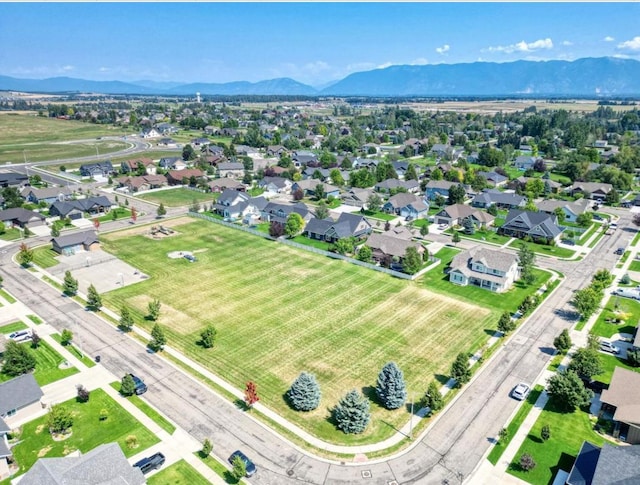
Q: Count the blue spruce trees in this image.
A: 3